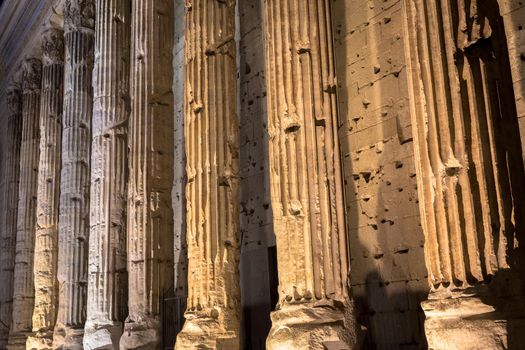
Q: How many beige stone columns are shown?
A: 9